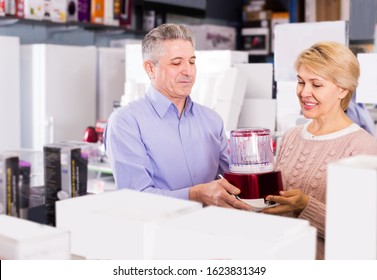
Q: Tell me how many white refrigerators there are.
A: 3